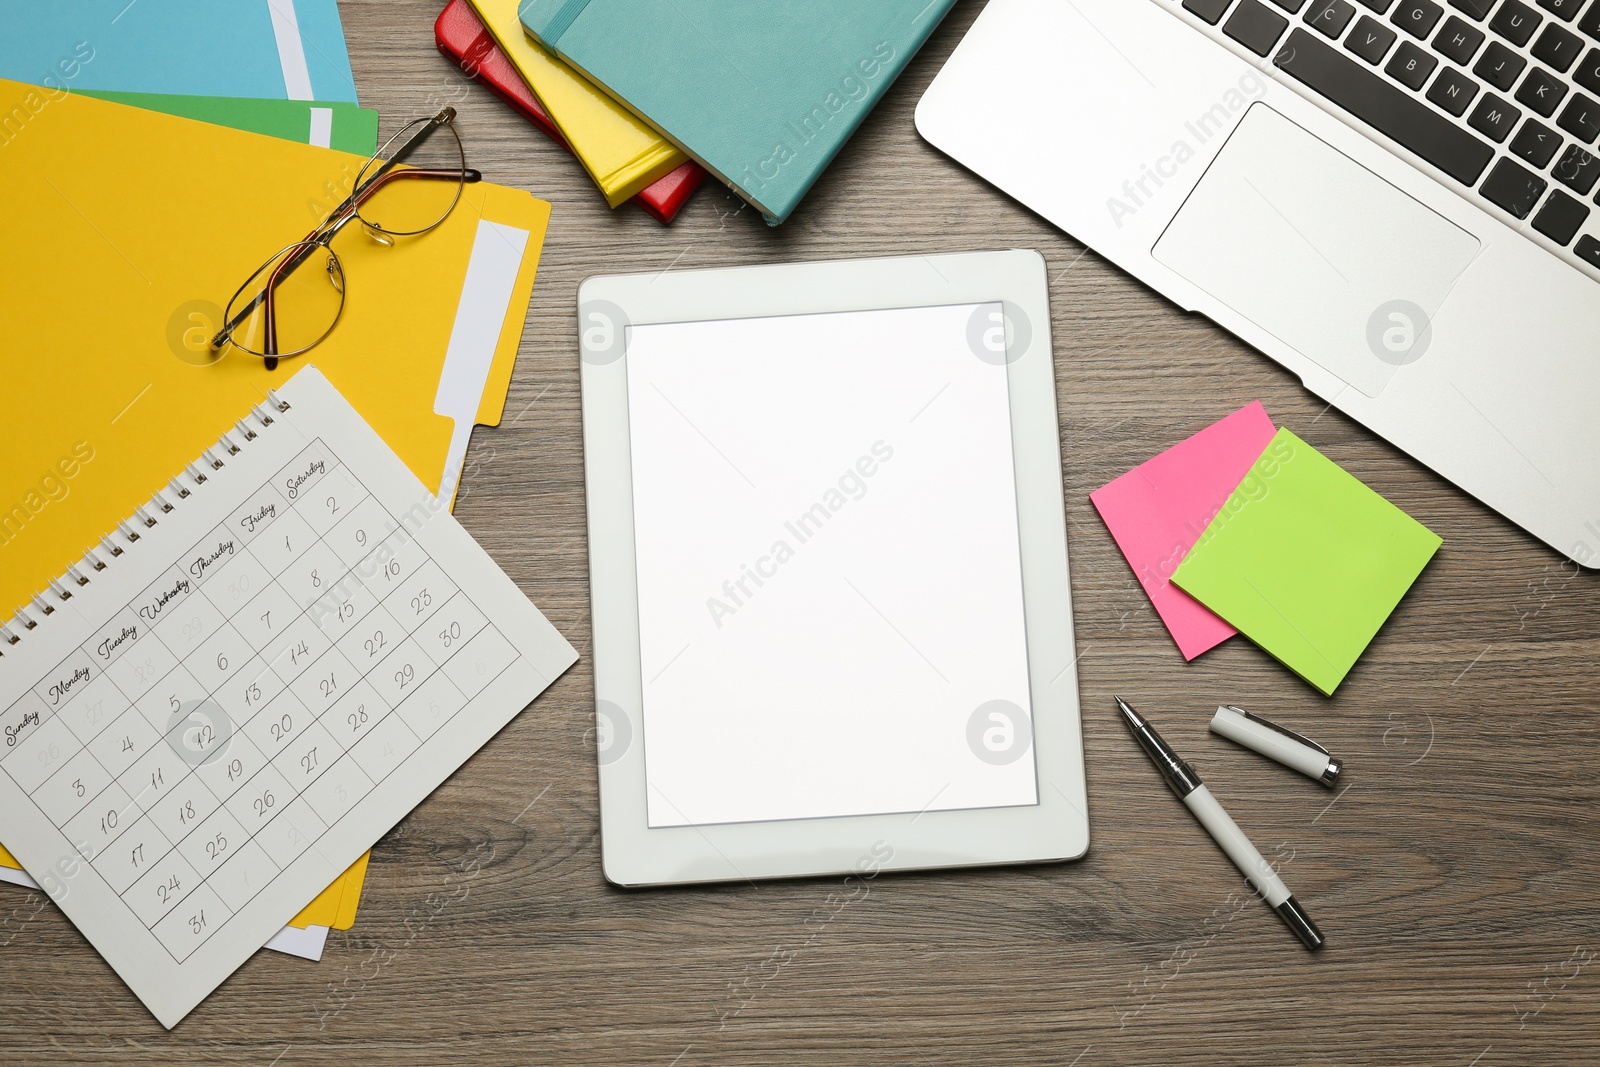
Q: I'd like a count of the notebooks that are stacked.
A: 3